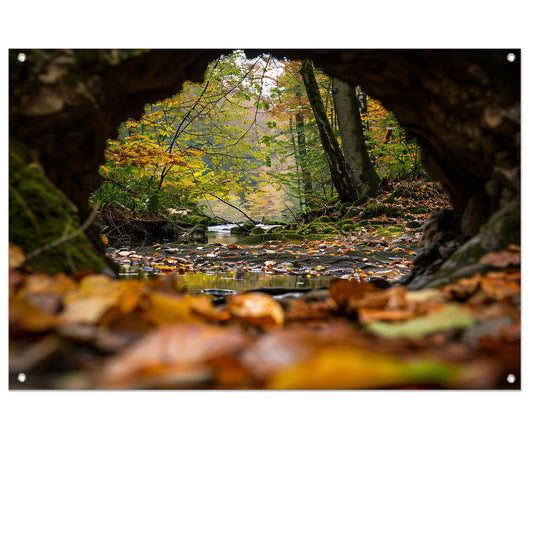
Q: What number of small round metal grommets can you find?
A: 4